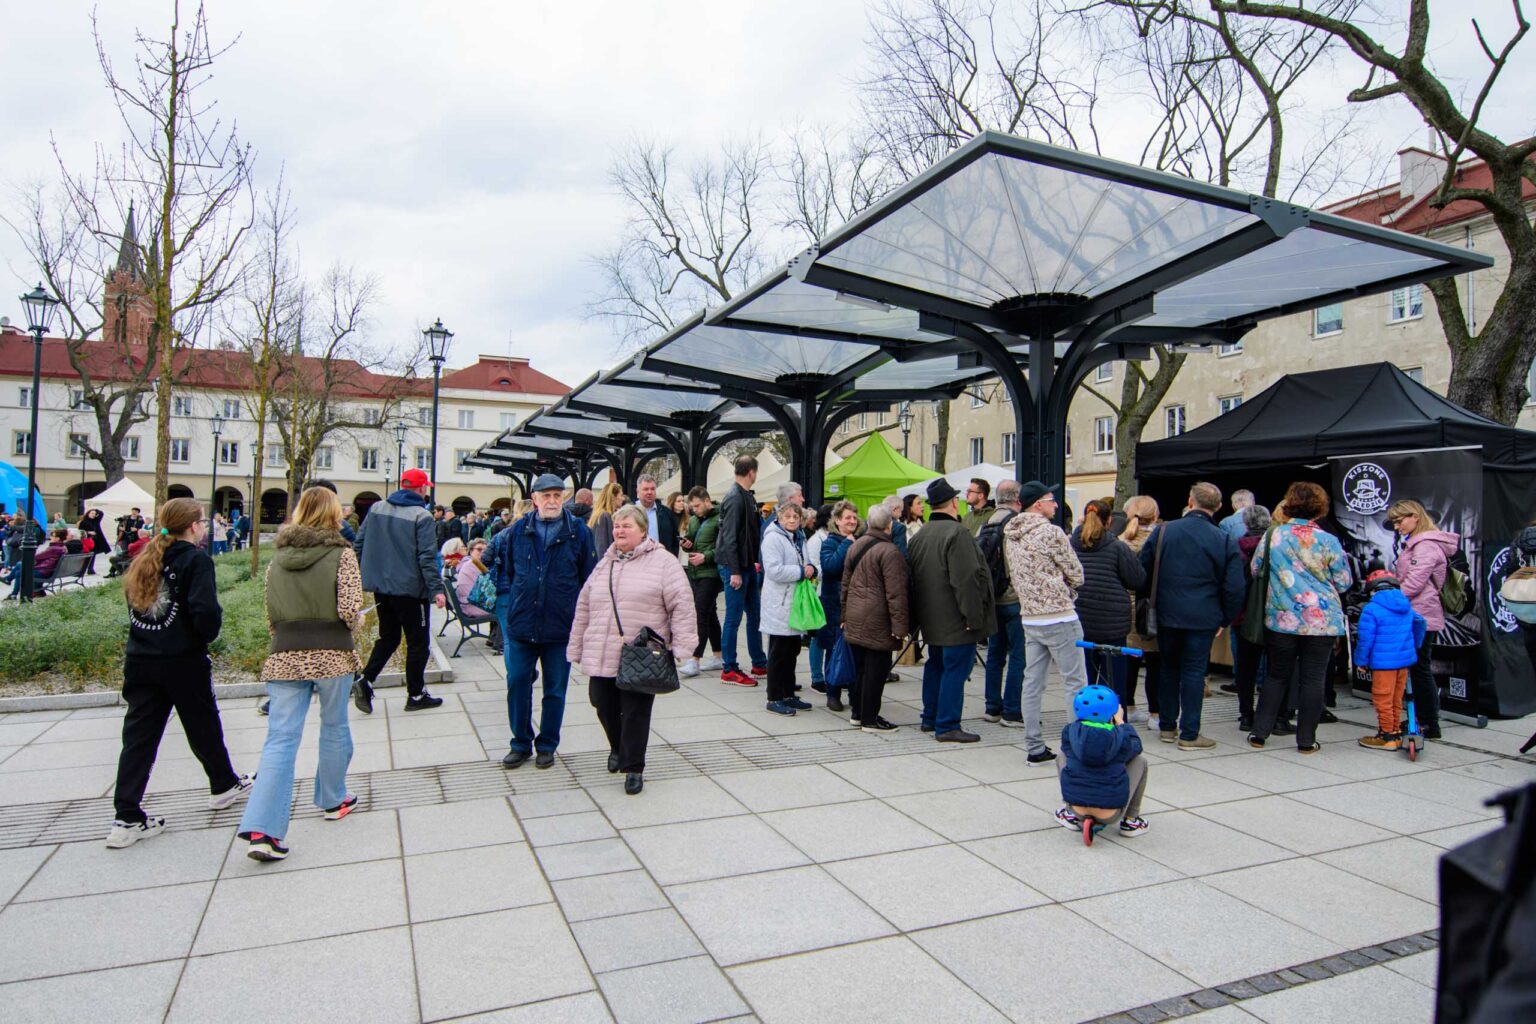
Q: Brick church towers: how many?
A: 1